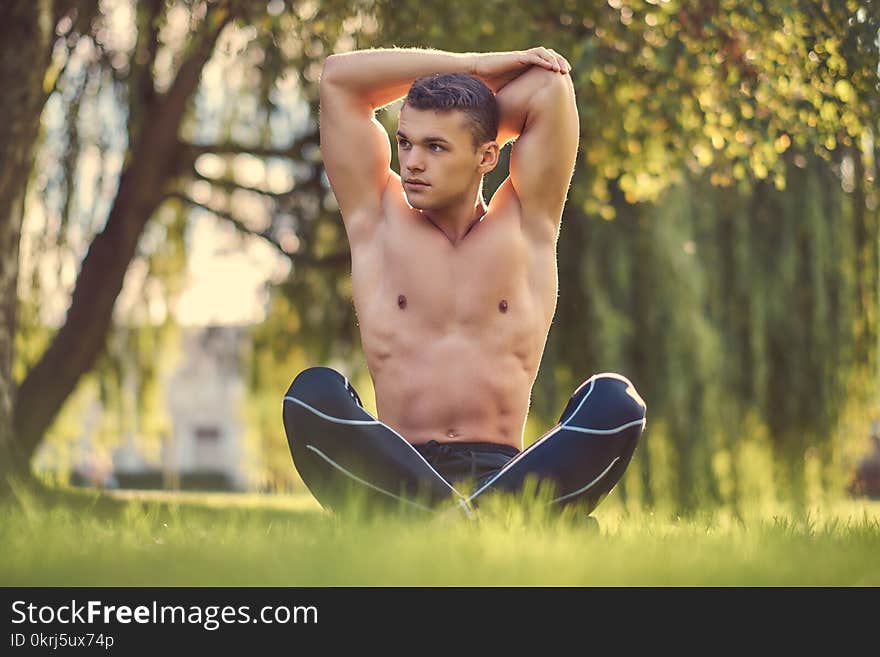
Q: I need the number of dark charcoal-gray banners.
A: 1